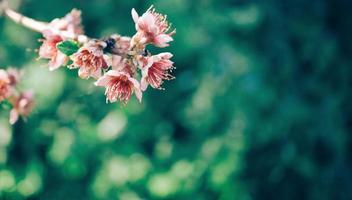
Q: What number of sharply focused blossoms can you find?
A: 4